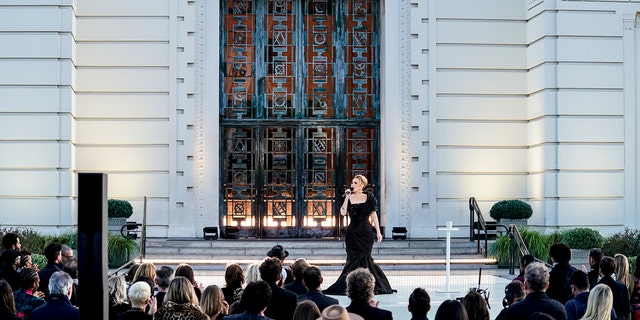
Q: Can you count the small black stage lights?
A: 2